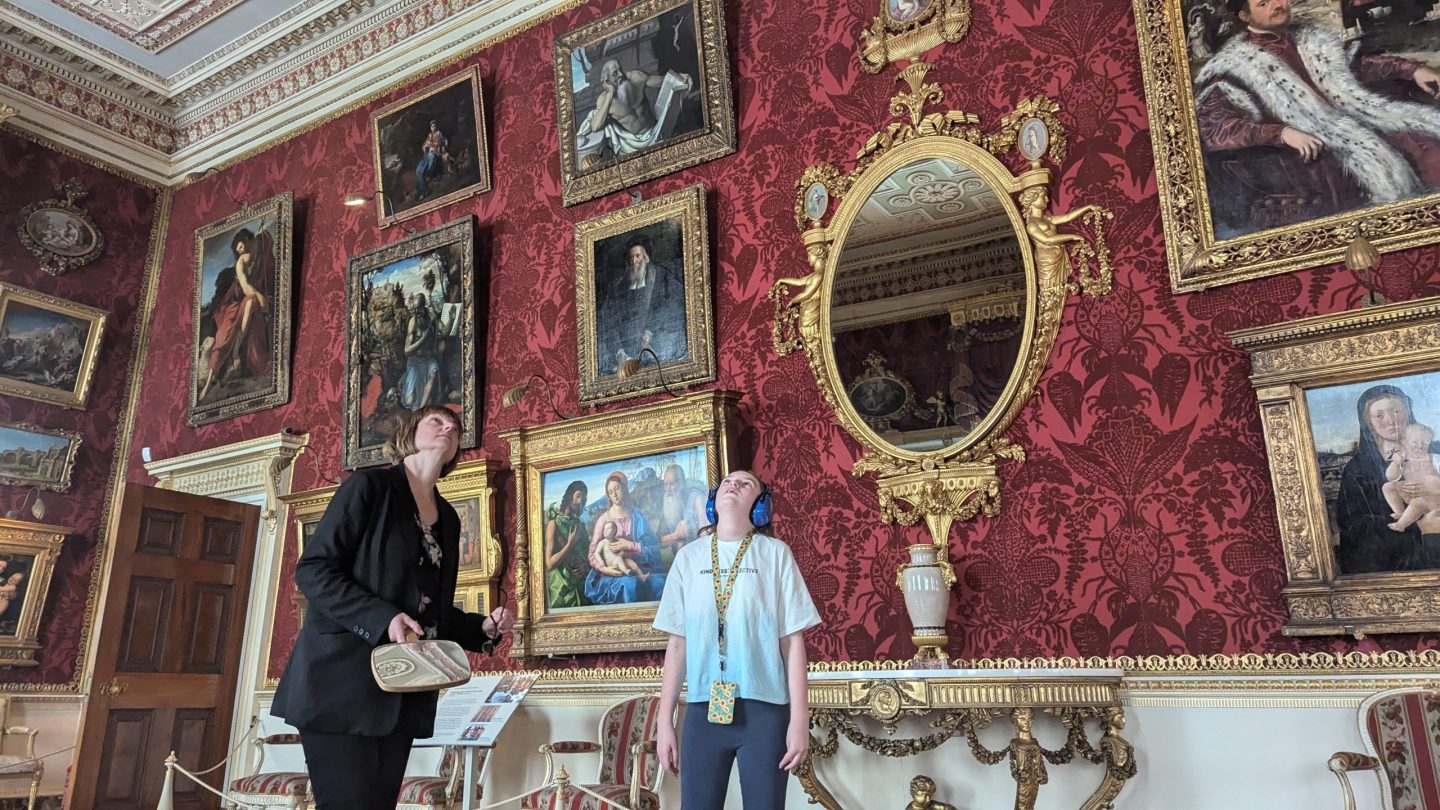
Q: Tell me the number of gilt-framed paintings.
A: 13